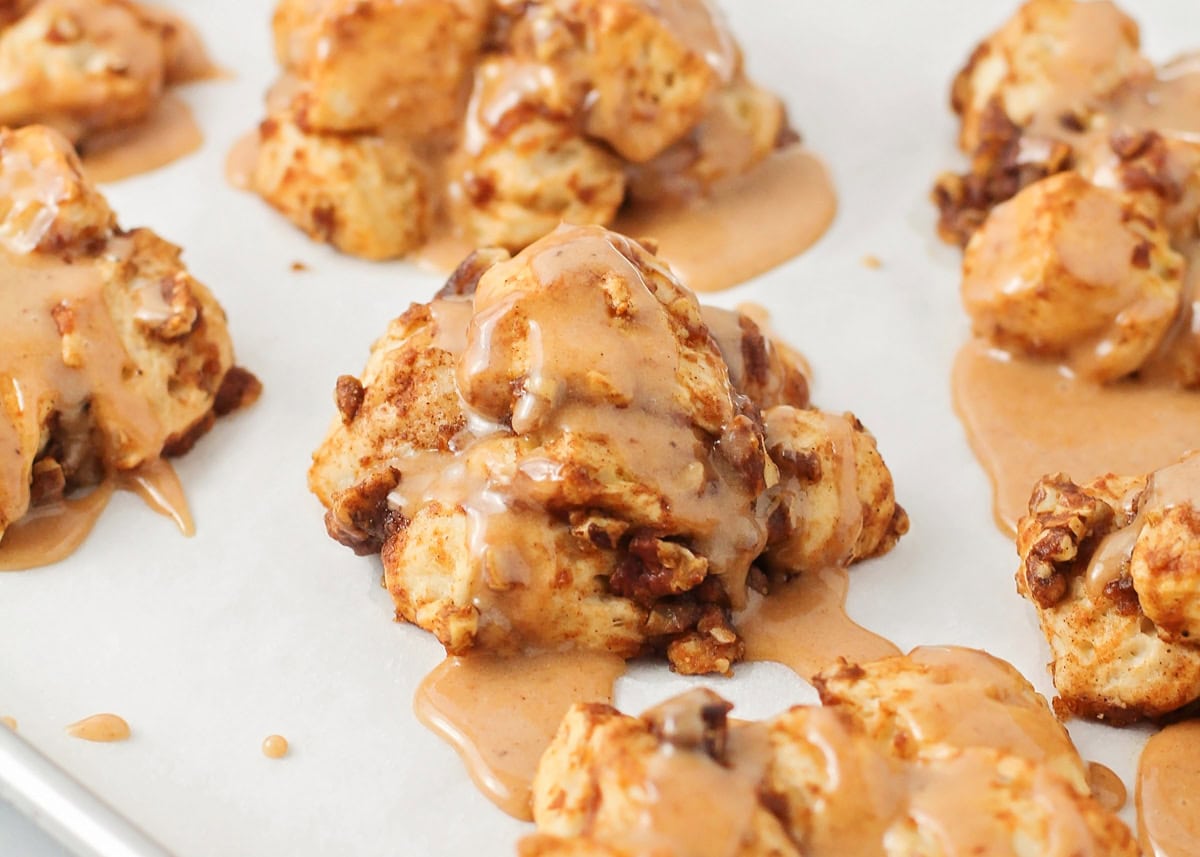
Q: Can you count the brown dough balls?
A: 7